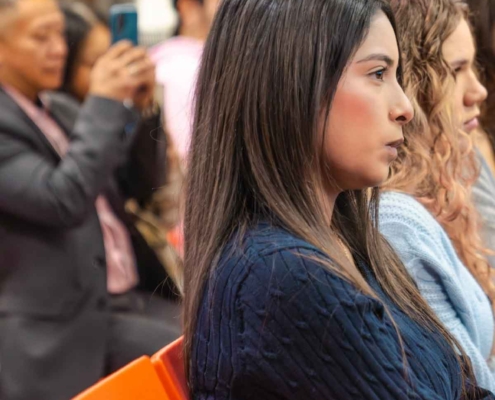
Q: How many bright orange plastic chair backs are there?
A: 2